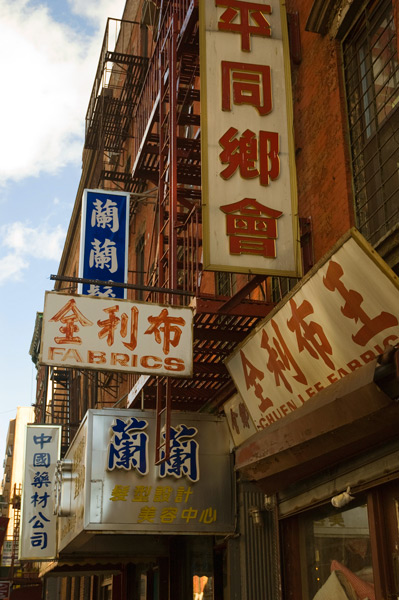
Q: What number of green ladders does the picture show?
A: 0